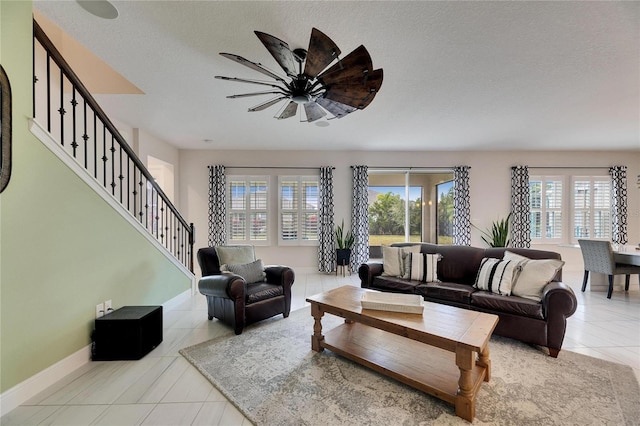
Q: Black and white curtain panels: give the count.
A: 6